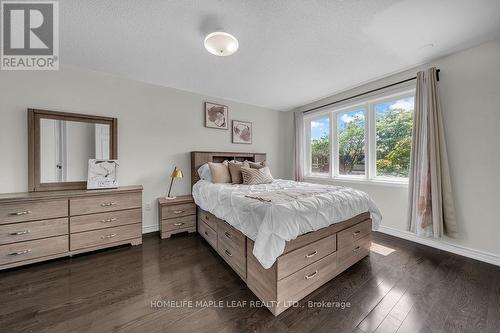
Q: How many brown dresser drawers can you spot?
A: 6